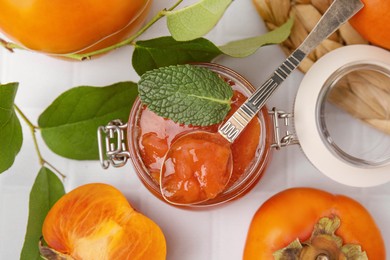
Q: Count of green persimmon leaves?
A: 6